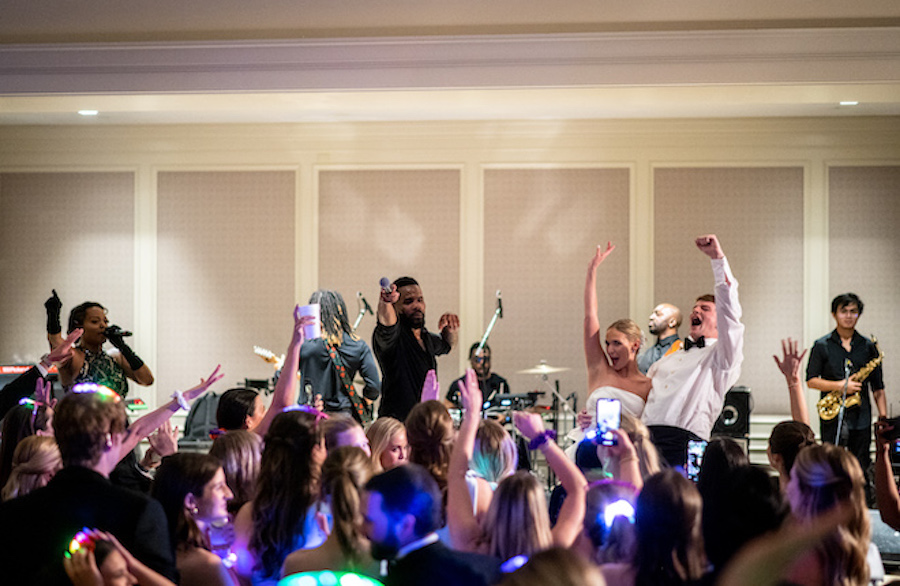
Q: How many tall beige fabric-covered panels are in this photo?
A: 6